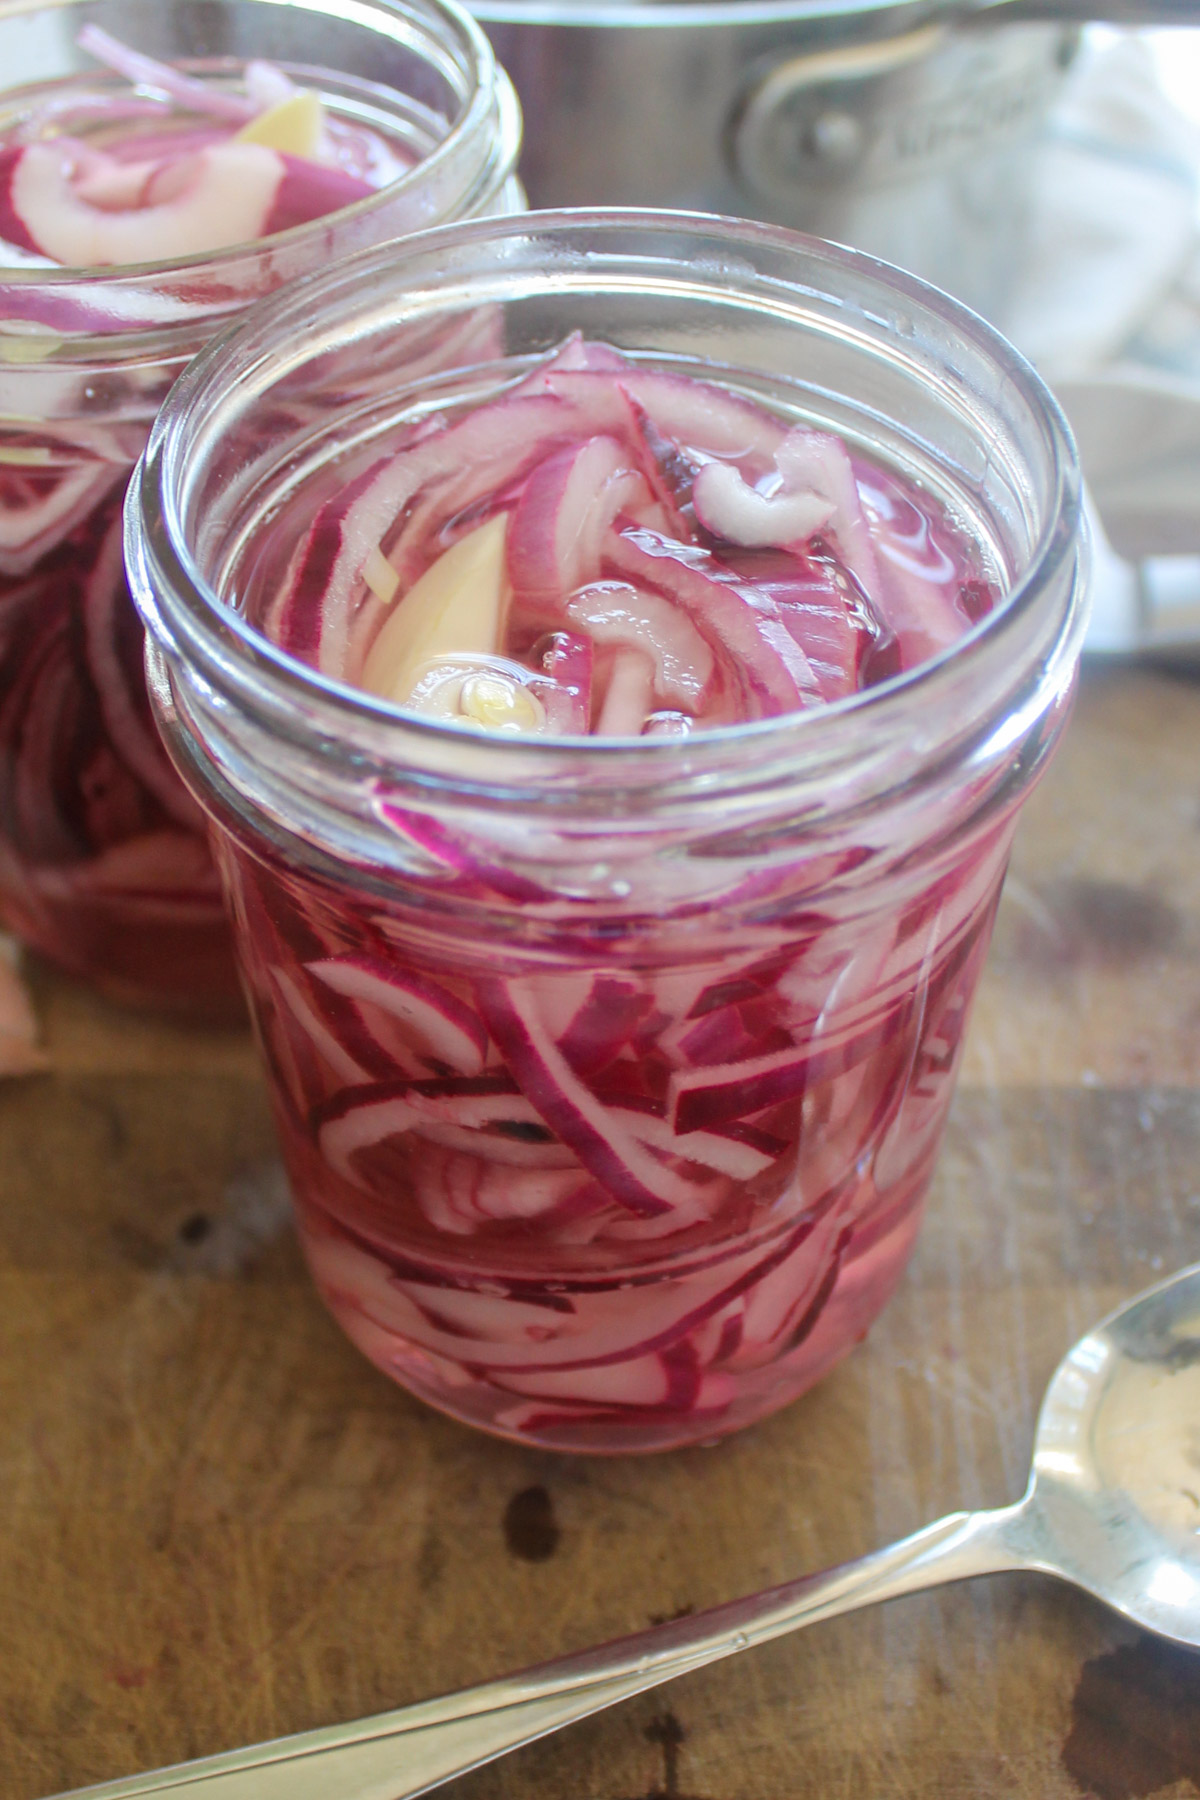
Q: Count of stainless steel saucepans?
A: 1